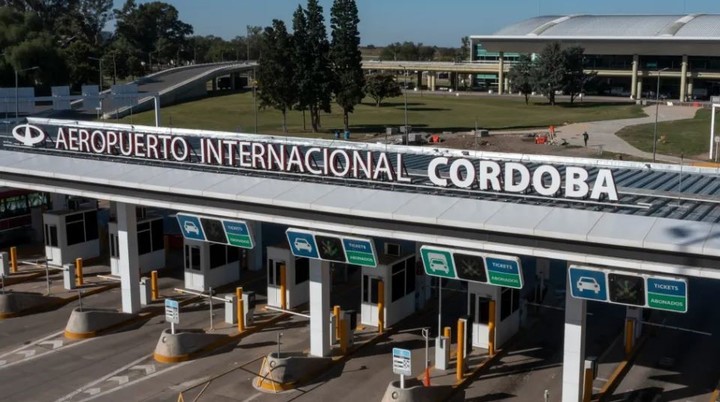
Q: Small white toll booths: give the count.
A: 6